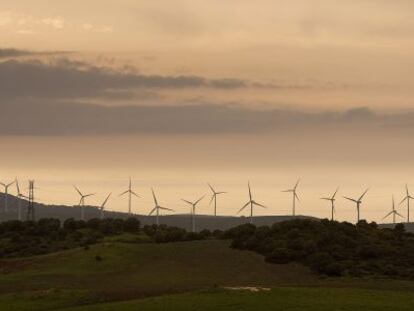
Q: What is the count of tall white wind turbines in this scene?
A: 14